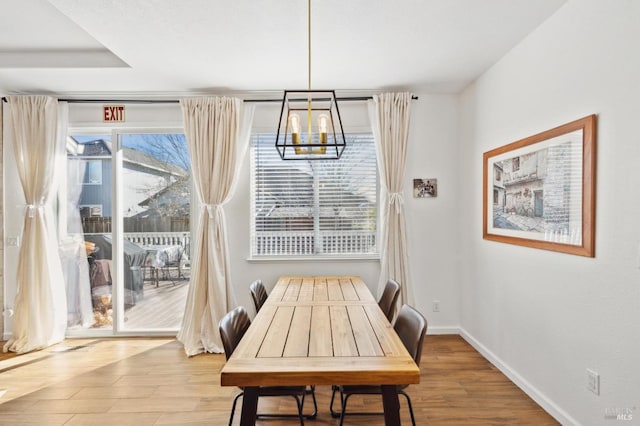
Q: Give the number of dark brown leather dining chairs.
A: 4